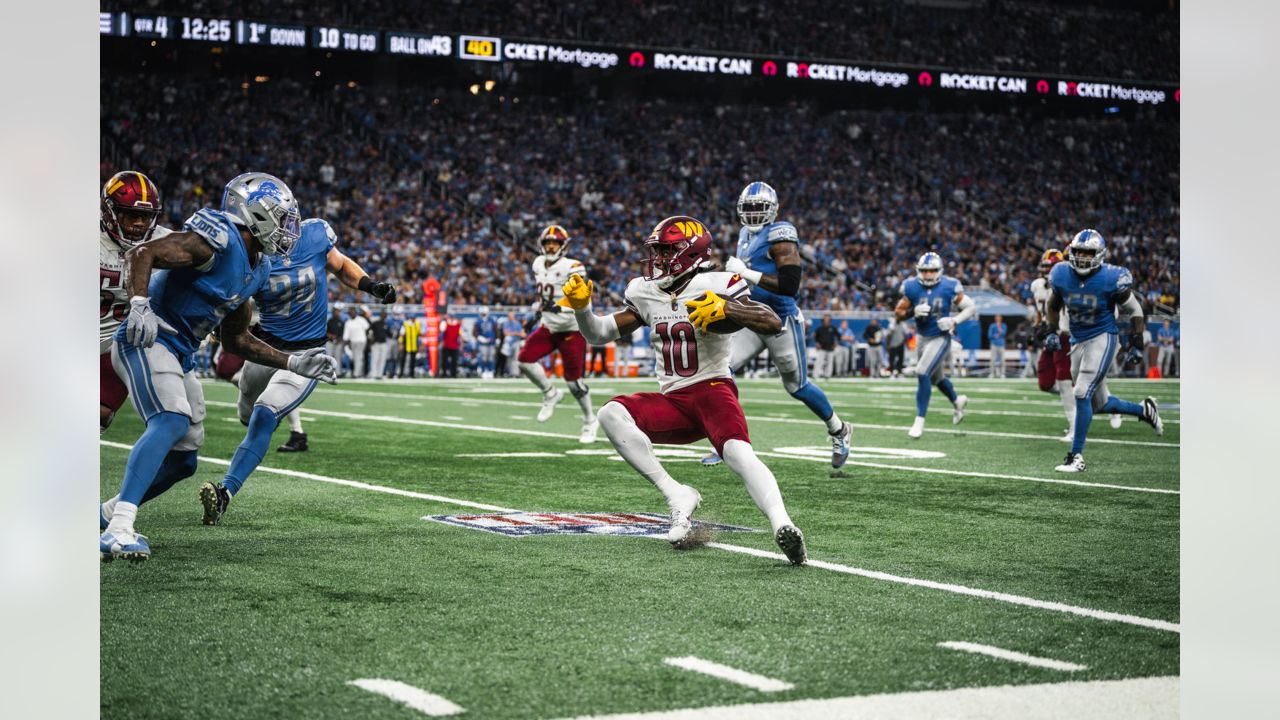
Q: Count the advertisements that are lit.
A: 5